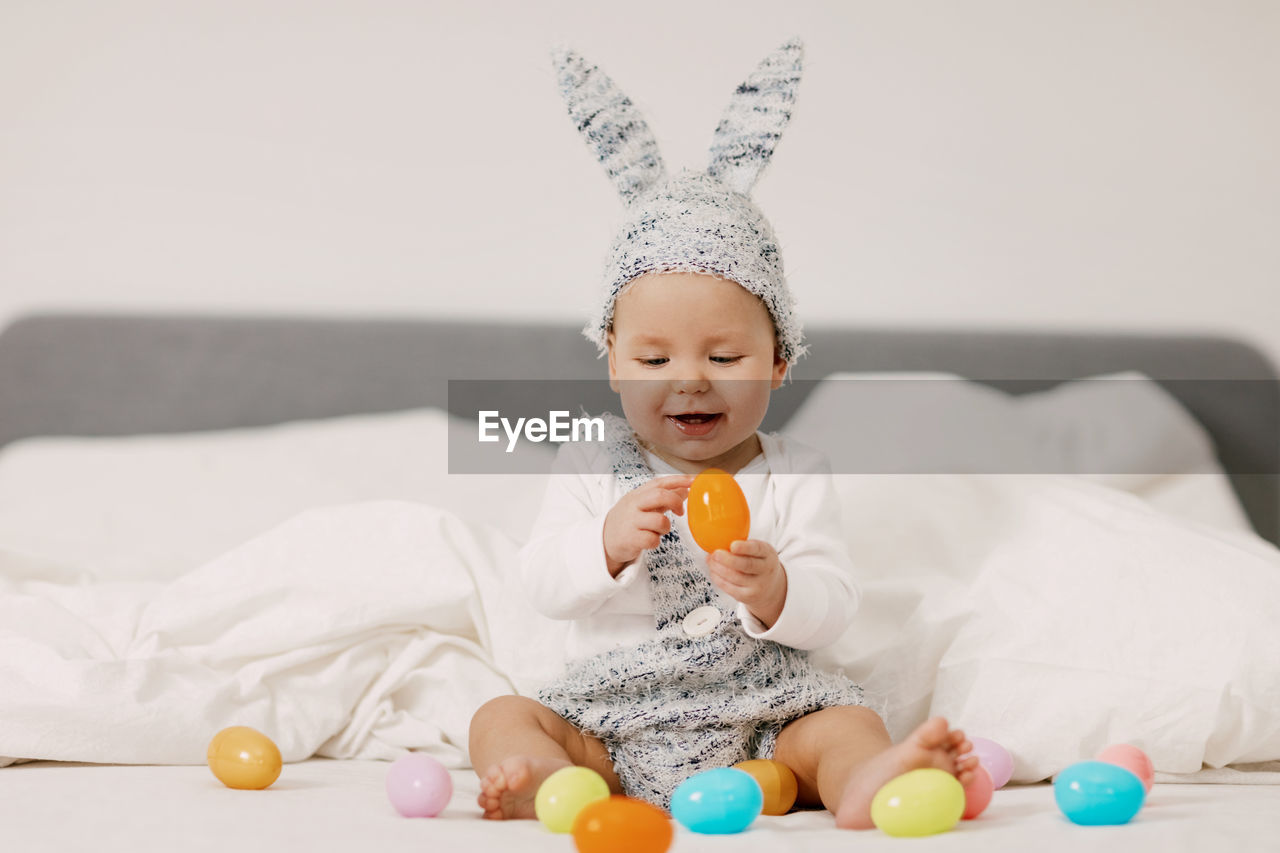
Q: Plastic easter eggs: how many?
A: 12